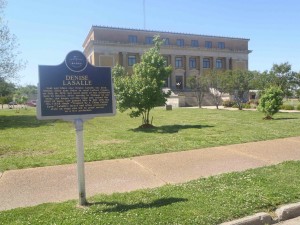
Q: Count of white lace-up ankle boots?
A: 0